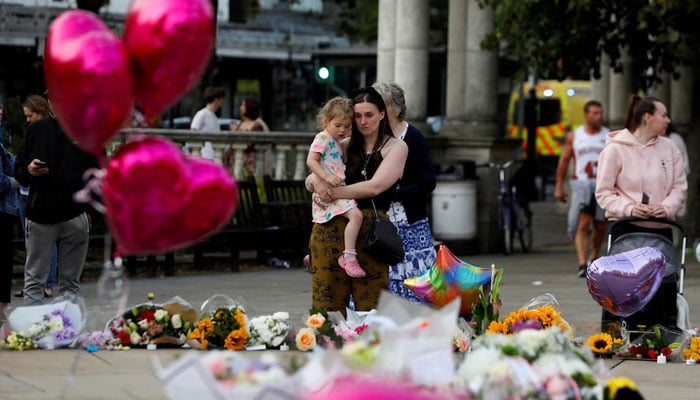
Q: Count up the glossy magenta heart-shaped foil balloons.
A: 3